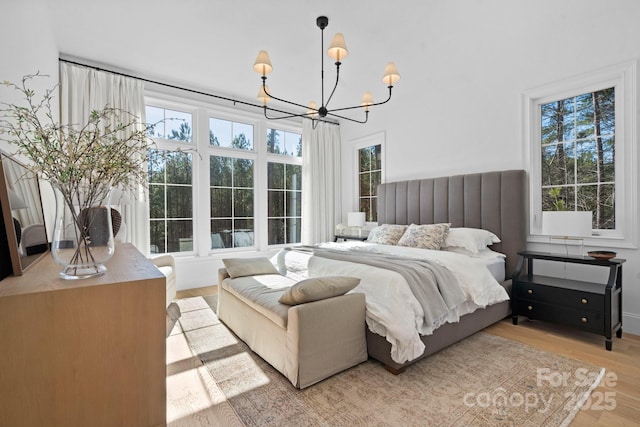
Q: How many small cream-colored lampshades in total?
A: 6